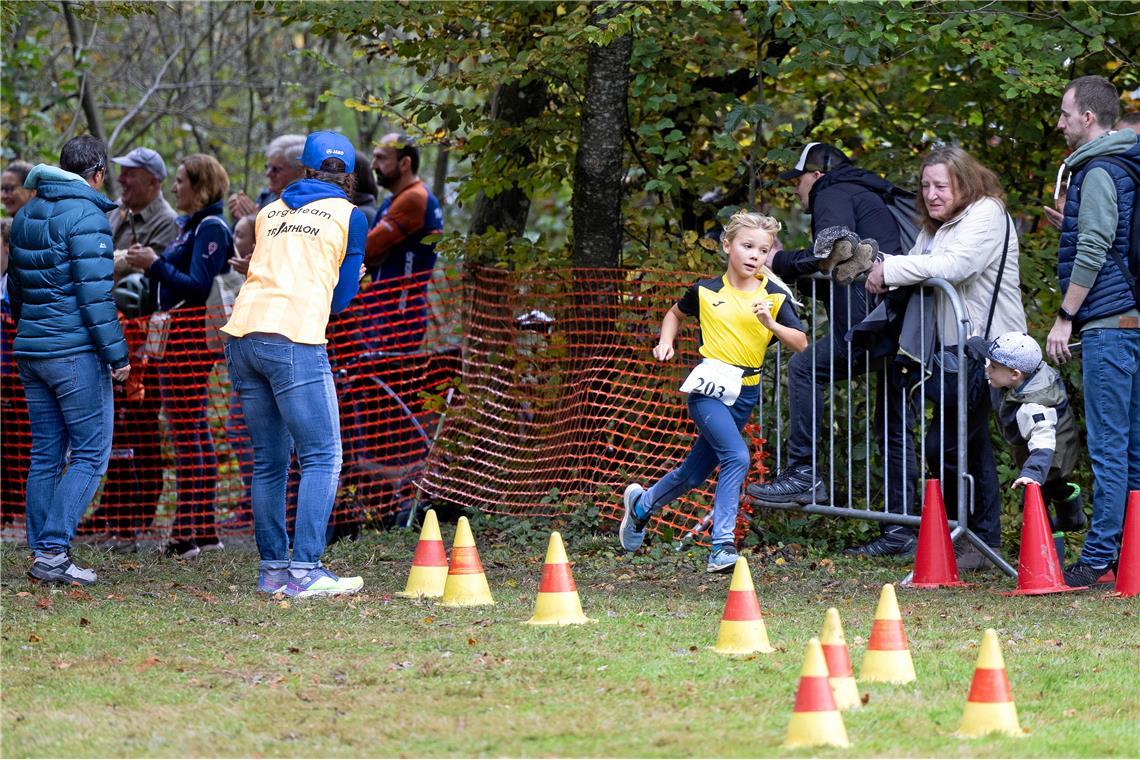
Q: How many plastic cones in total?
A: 11